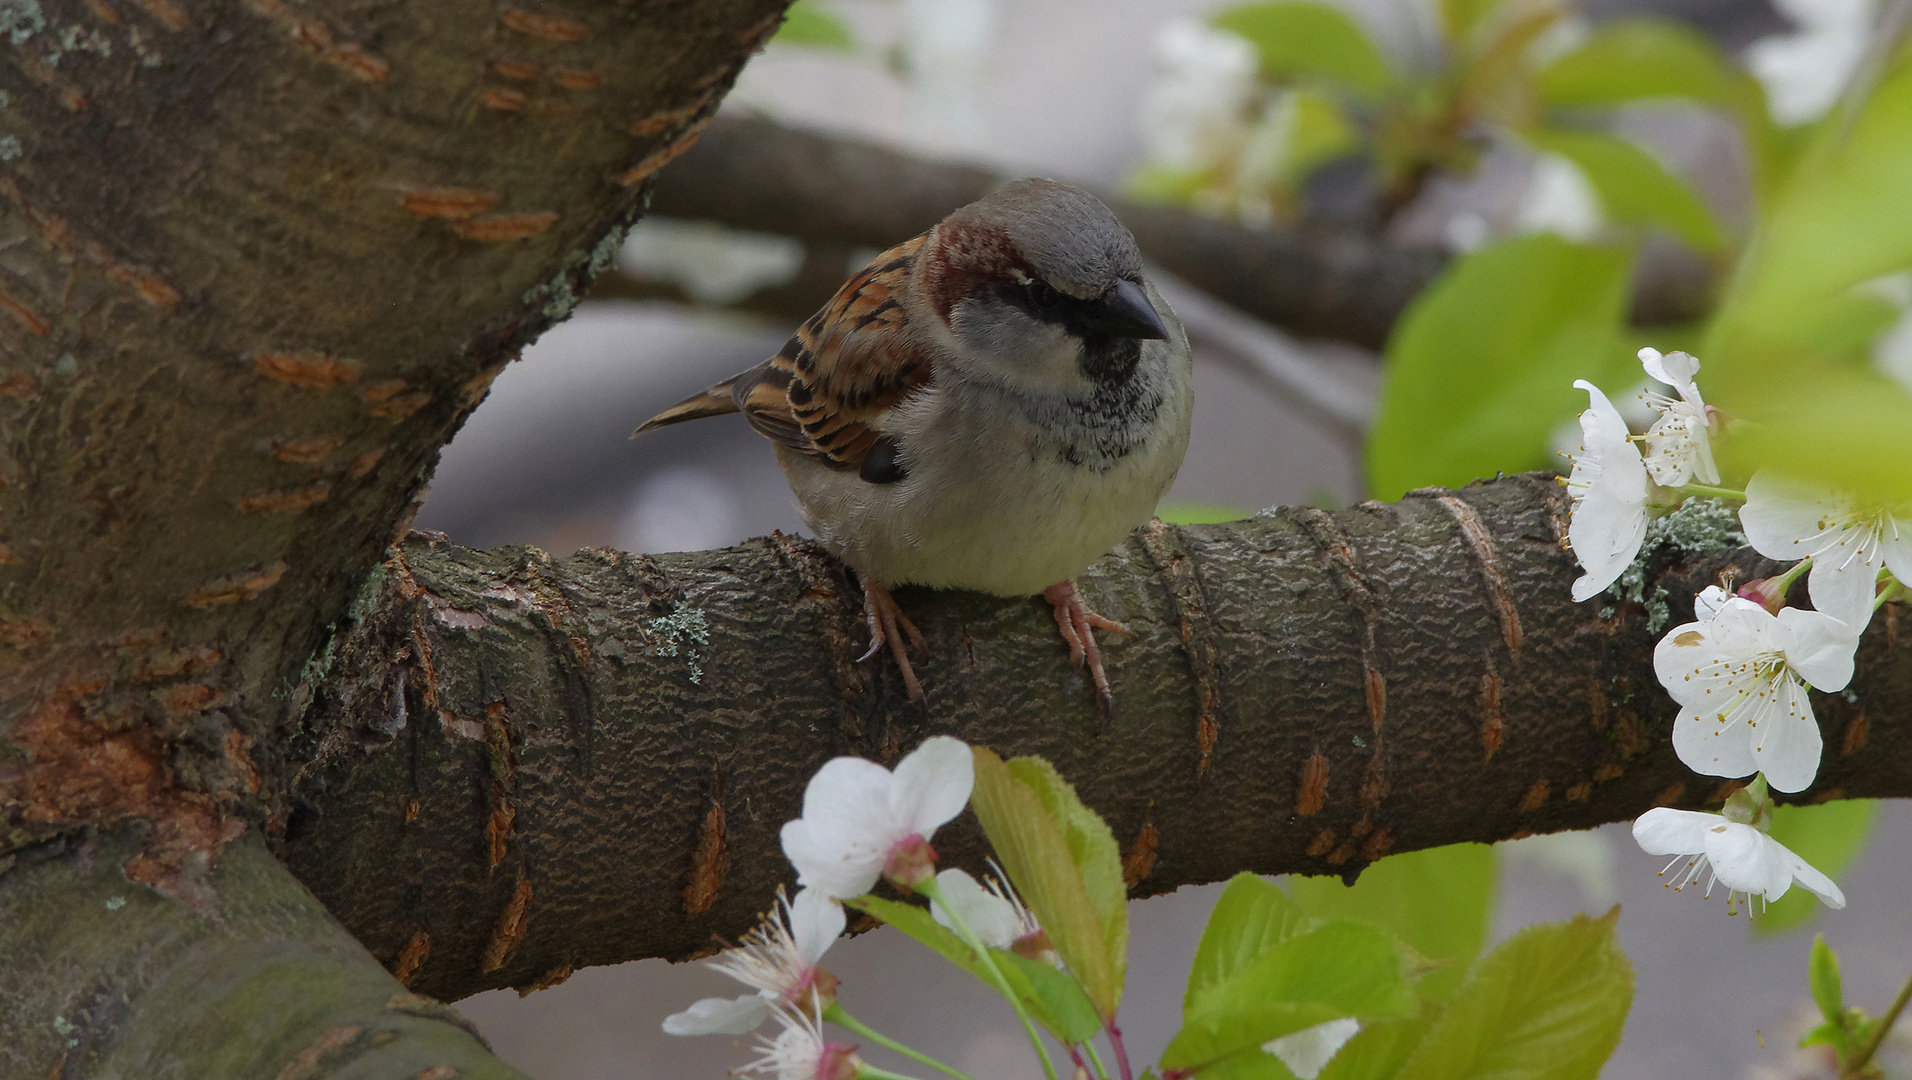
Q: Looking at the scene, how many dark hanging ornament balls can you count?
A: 0